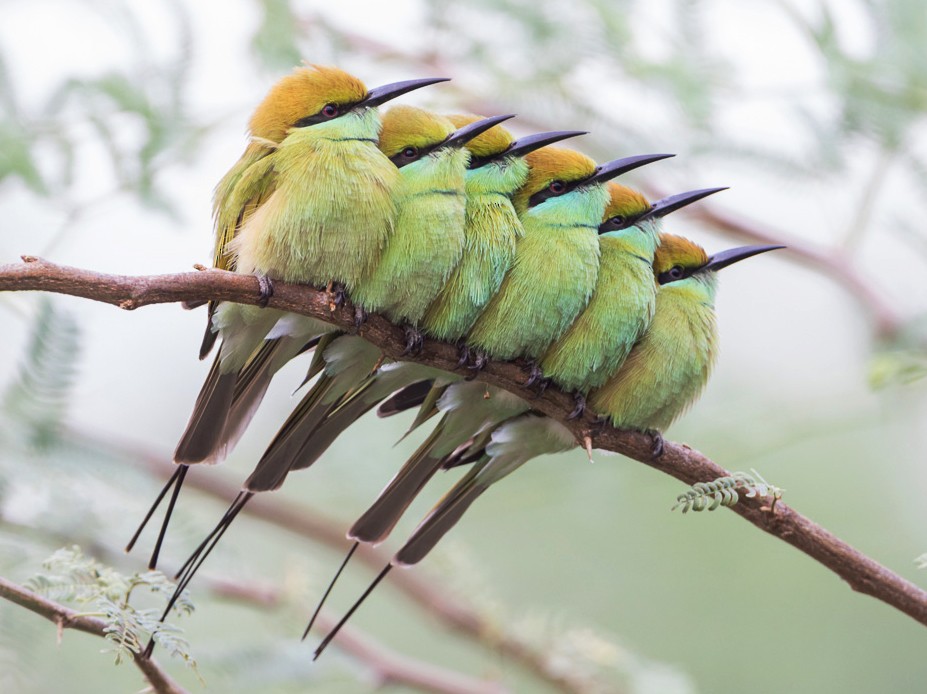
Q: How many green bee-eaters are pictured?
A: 6